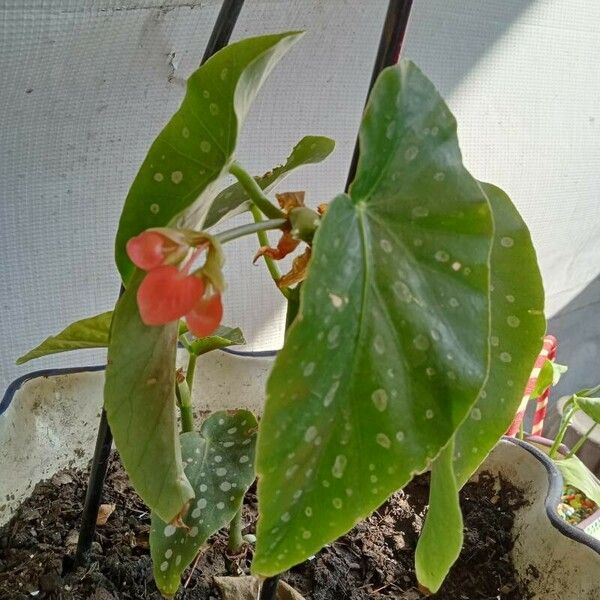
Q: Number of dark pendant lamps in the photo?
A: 0